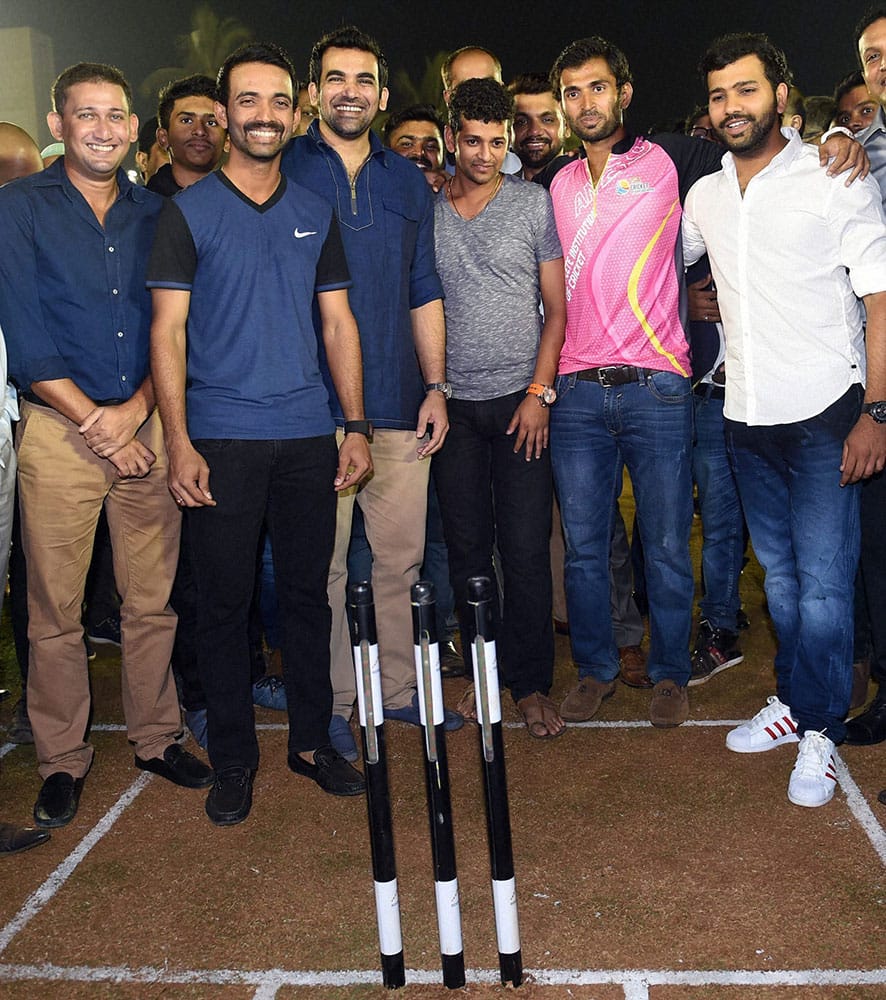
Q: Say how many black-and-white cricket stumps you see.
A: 3